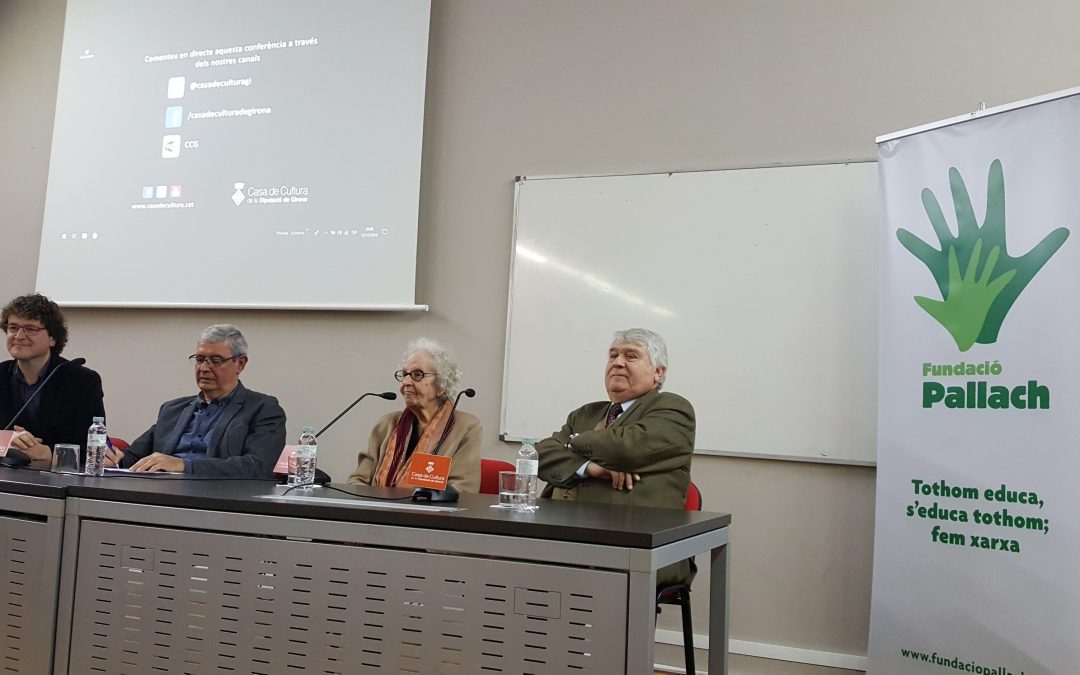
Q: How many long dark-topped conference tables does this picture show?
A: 2